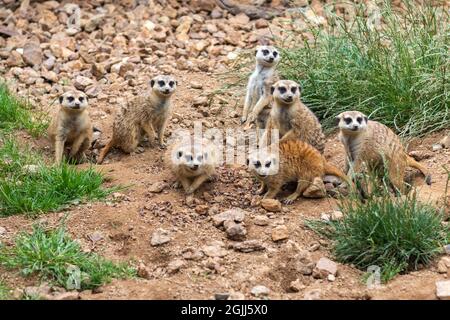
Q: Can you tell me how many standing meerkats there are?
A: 1